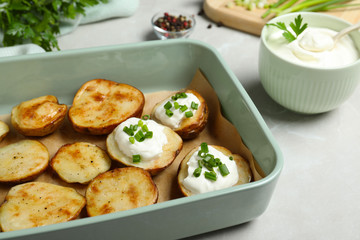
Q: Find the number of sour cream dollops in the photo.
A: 3